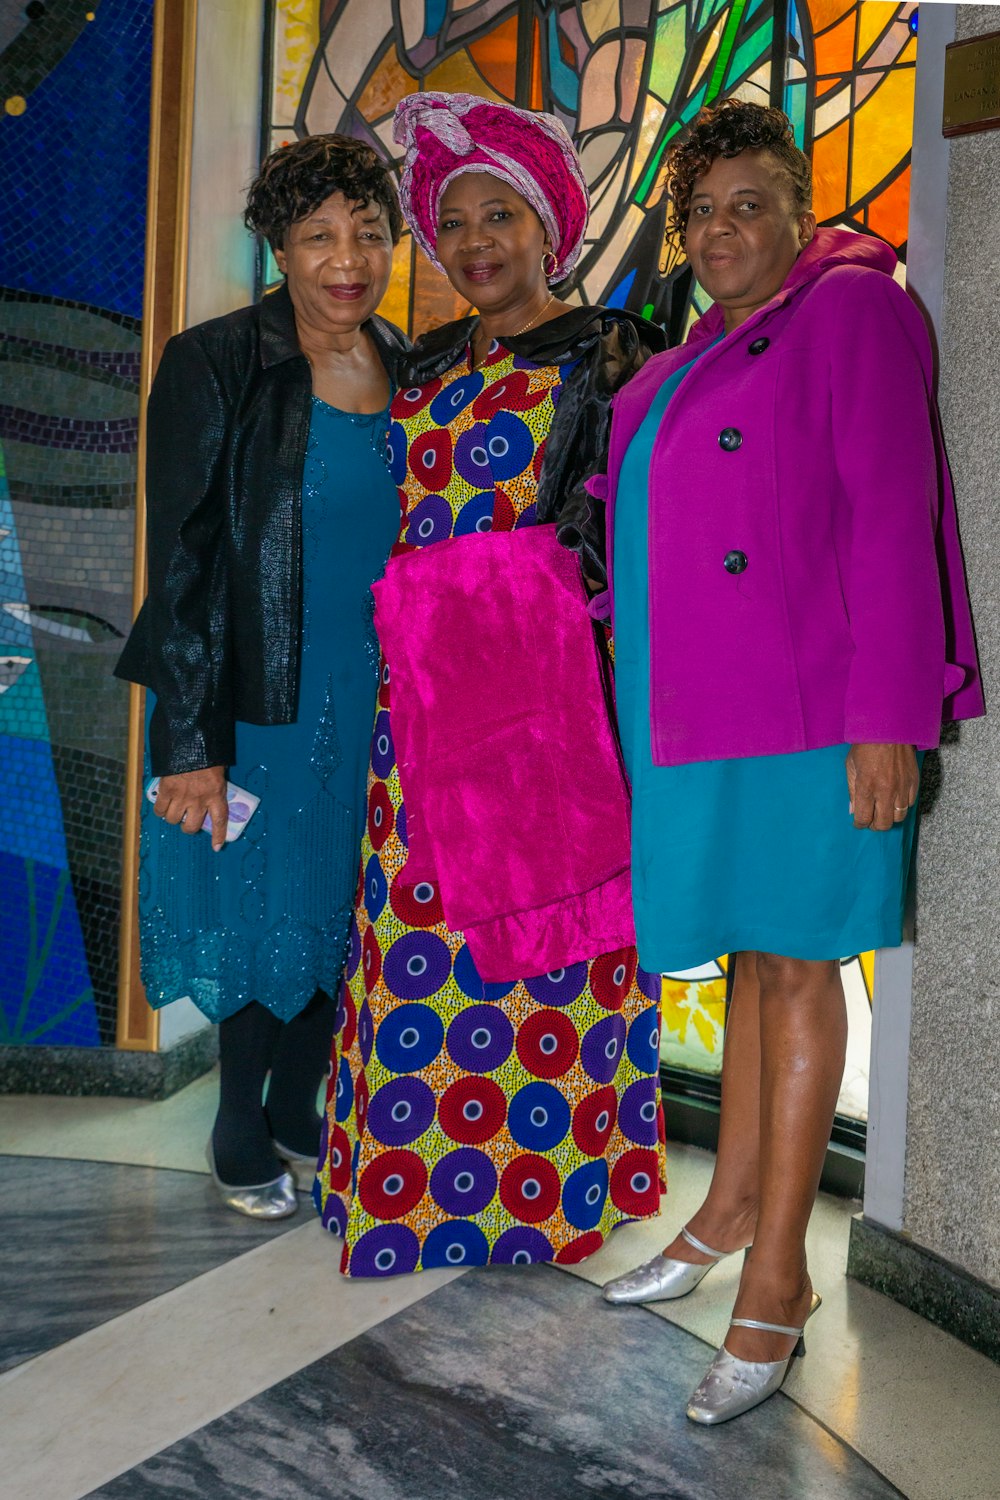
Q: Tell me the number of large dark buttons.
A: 3